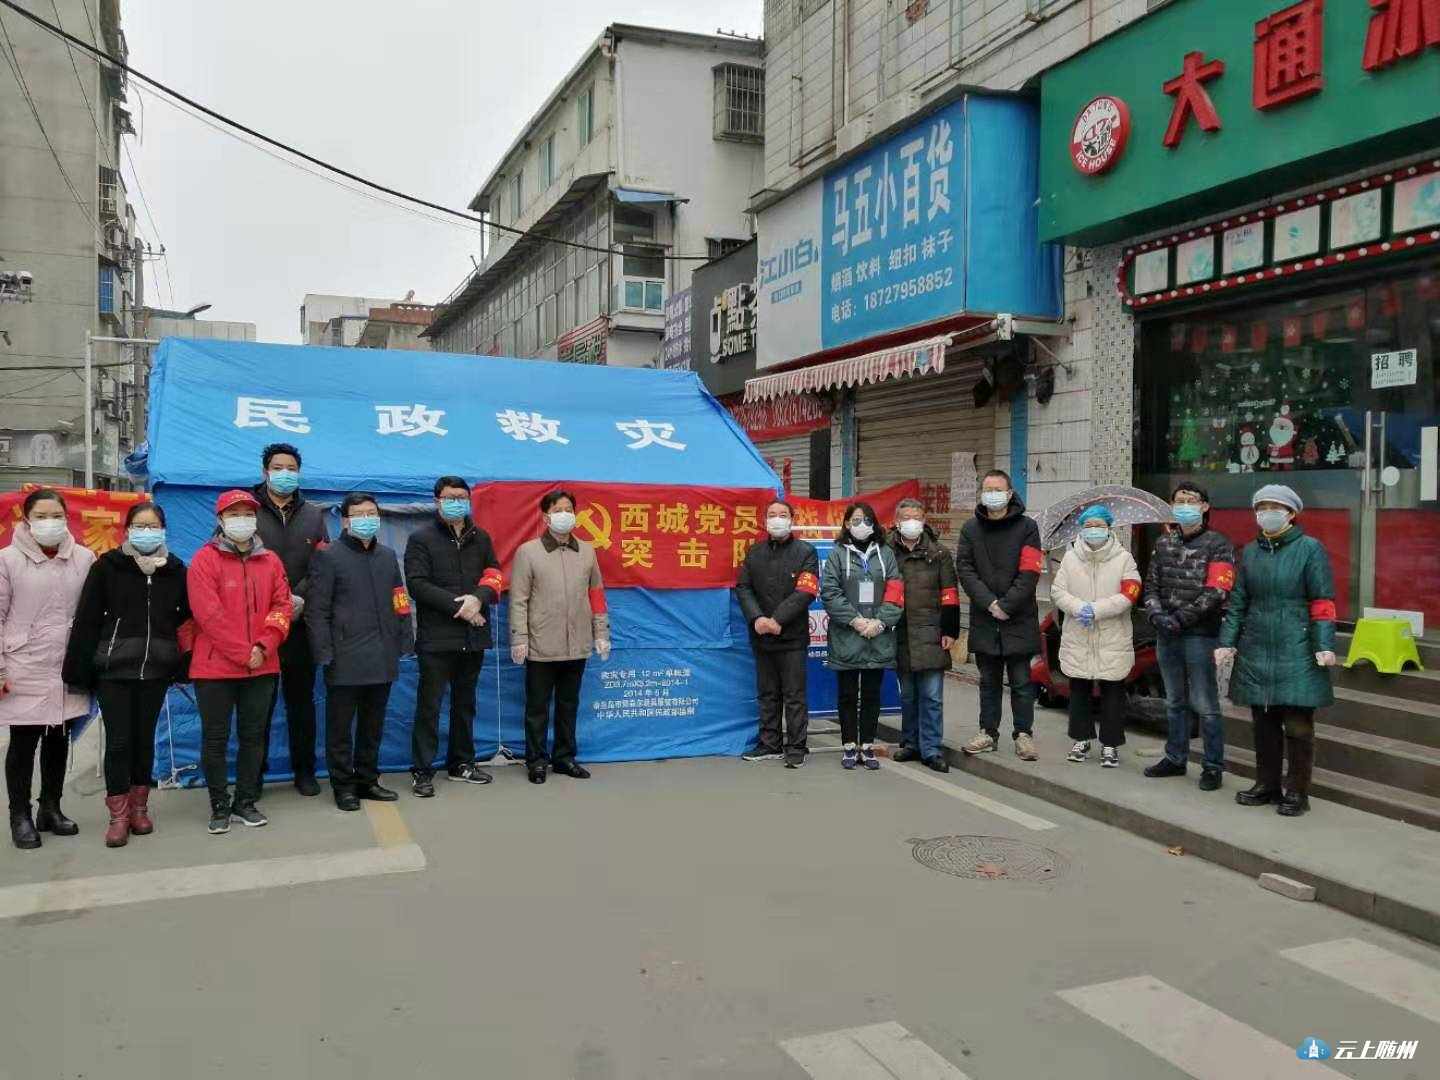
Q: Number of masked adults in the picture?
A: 14